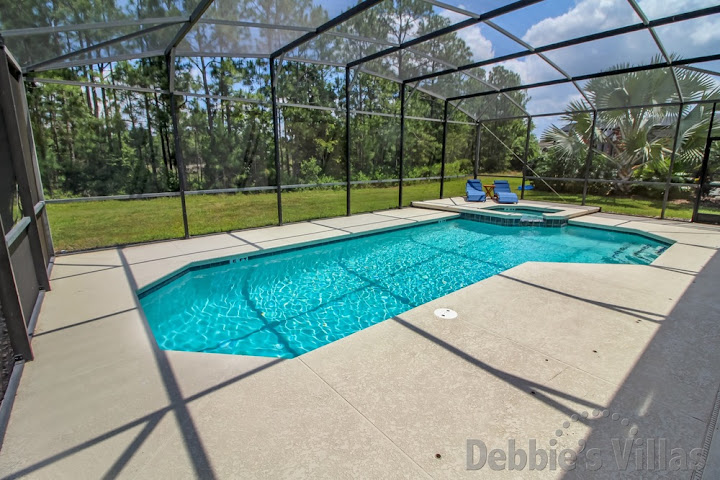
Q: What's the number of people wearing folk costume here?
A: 0